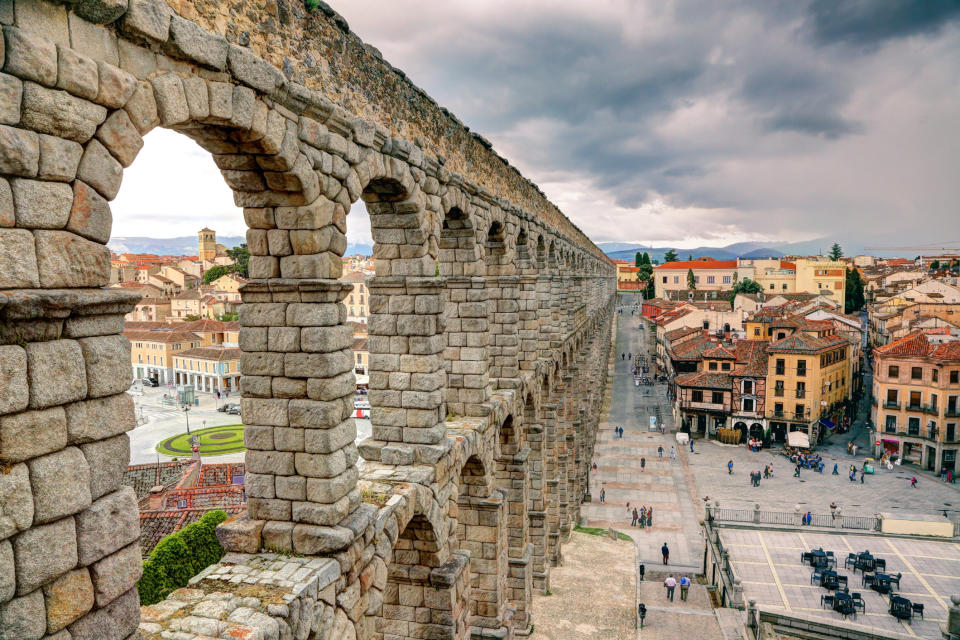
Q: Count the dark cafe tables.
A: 6